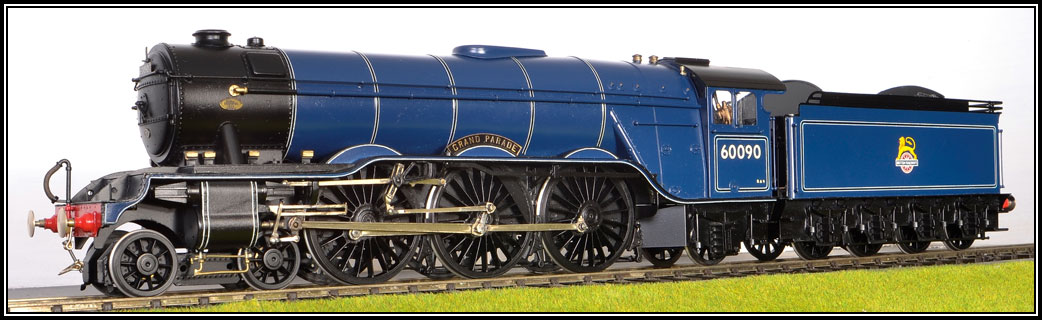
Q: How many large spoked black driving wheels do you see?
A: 3